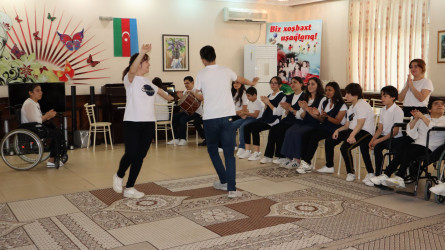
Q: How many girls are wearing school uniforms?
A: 4